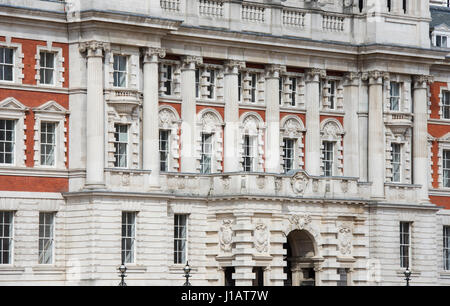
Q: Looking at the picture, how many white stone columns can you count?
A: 9